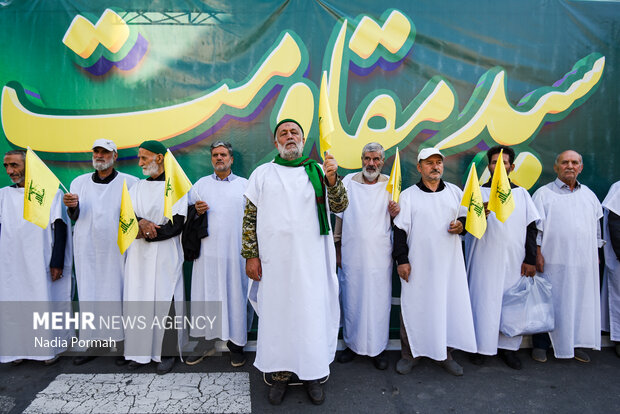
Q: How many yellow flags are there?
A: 7